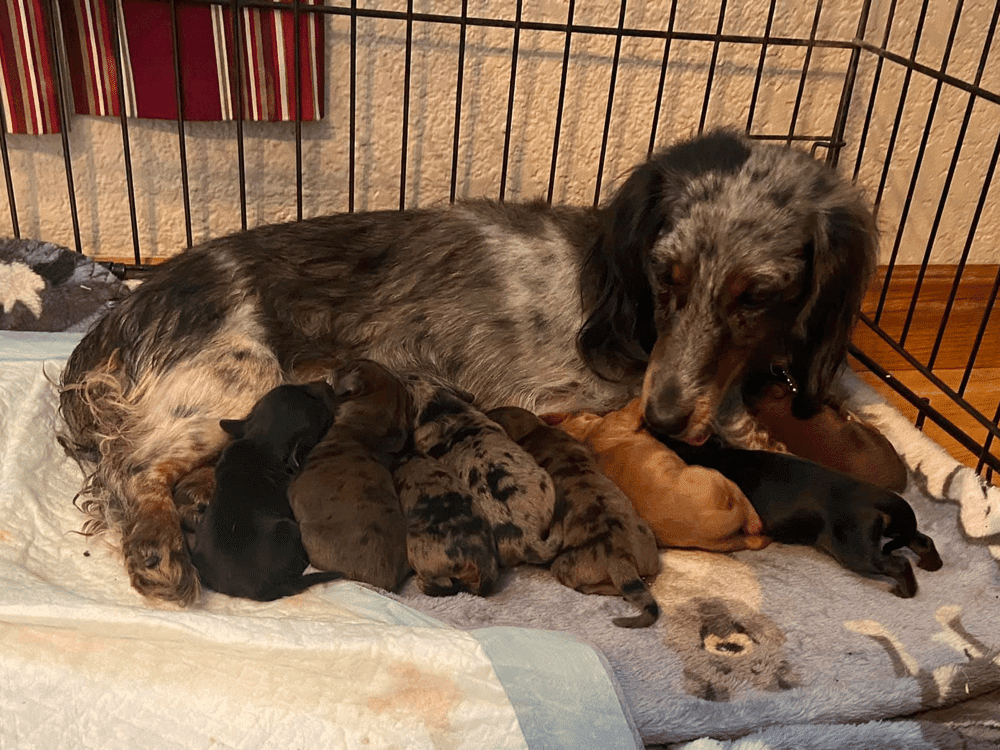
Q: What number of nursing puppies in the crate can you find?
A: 8